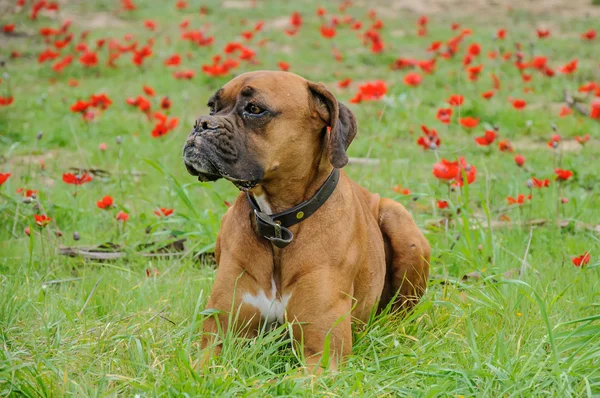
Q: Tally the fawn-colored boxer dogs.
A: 1